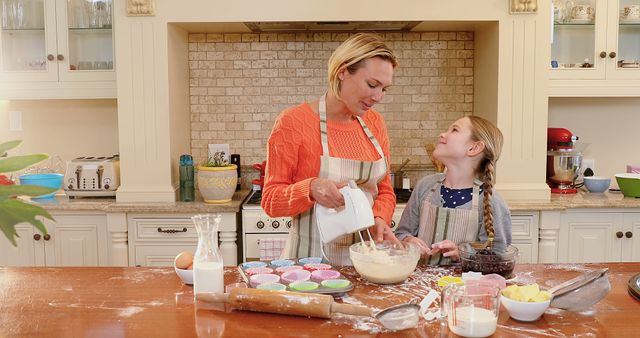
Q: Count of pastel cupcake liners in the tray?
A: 12